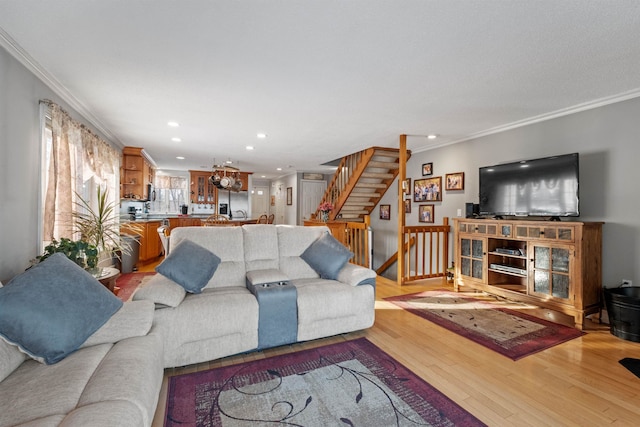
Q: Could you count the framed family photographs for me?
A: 7